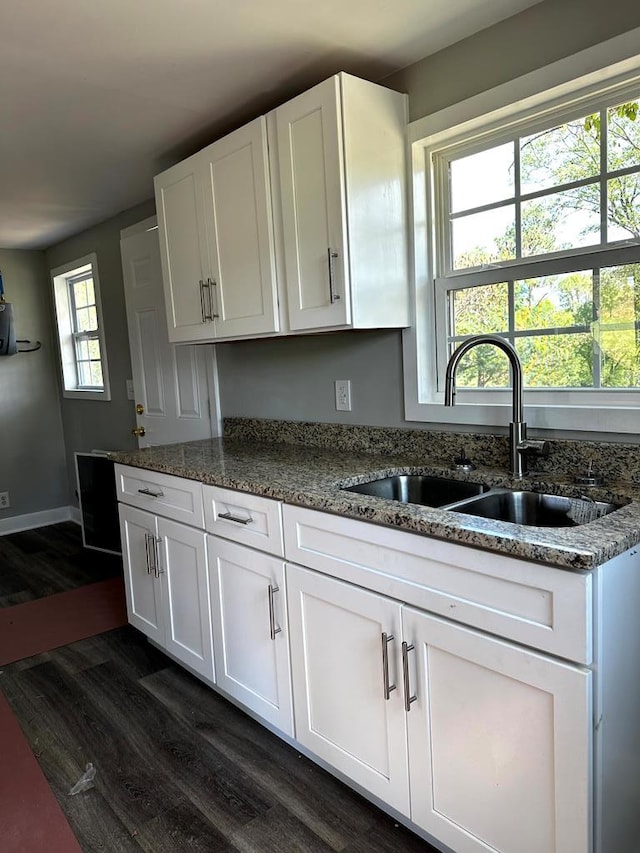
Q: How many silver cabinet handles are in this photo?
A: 10